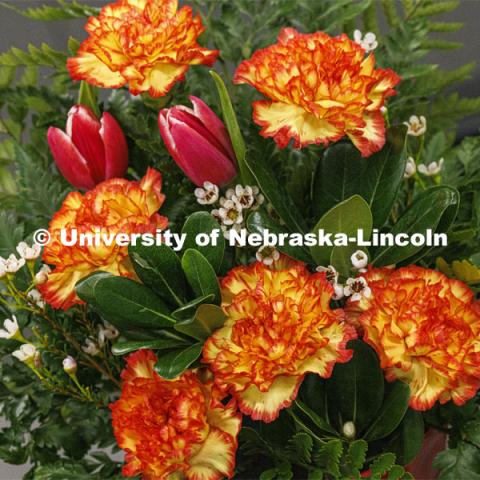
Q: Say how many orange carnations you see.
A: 6